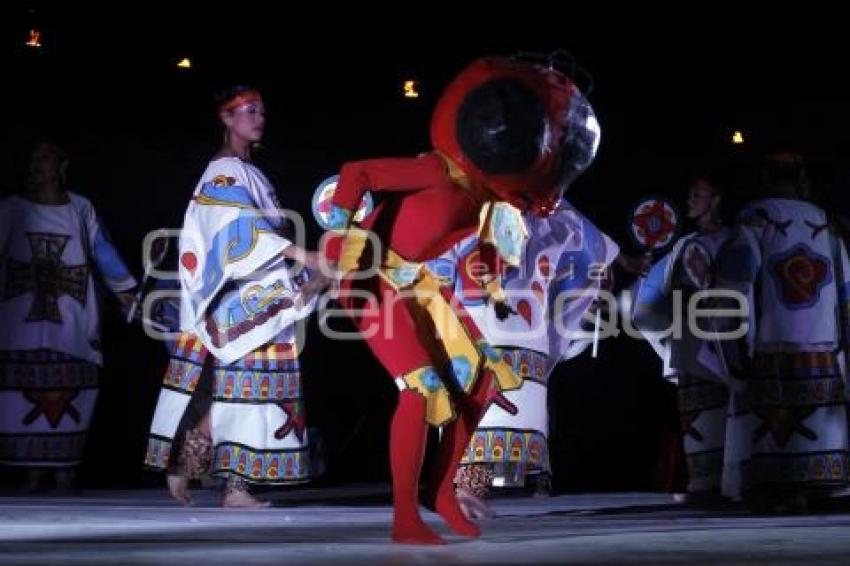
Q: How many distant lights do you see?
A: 4